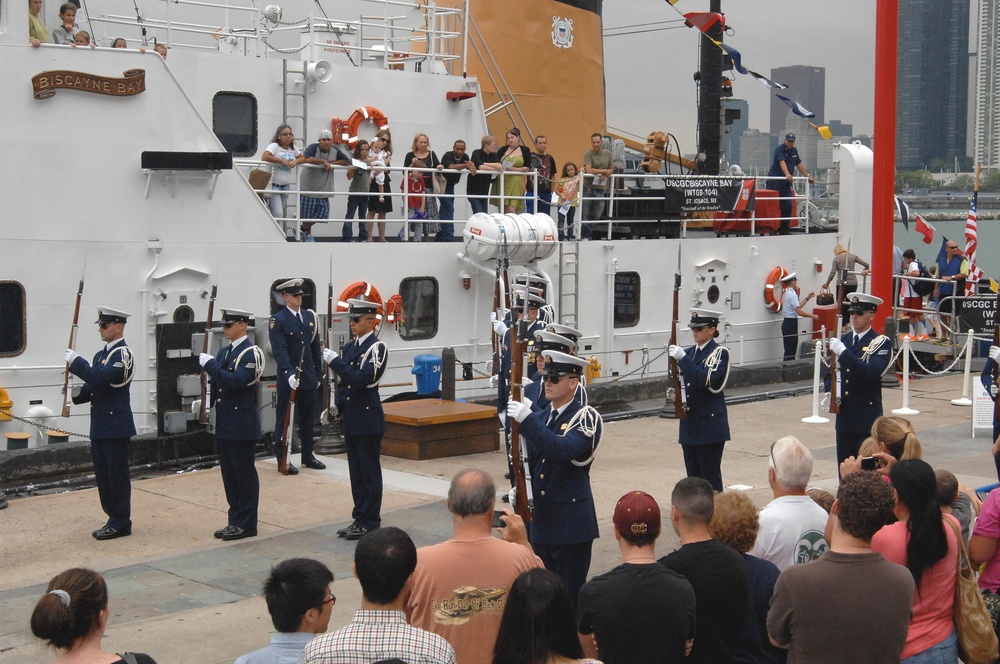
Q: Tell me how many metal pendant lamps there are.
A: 0